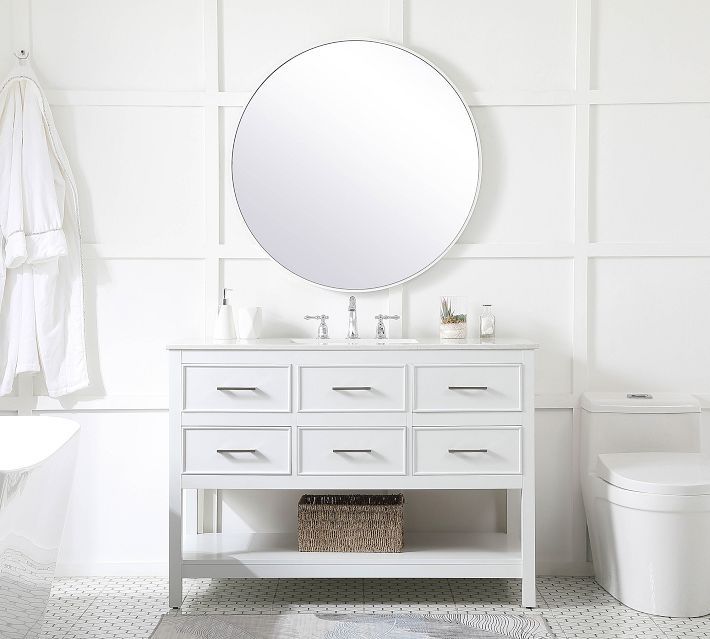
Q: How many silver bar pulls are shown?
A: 6